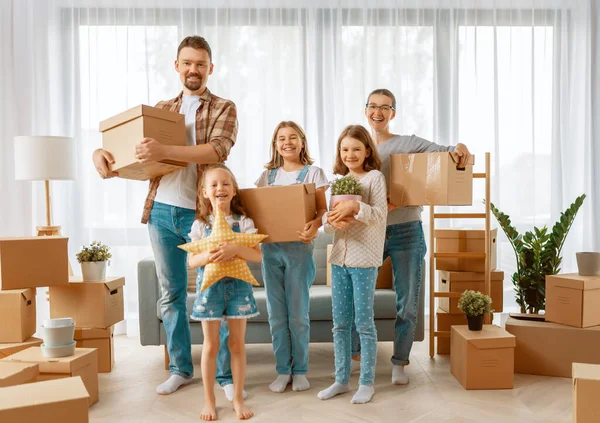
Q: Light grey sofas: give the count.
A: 1